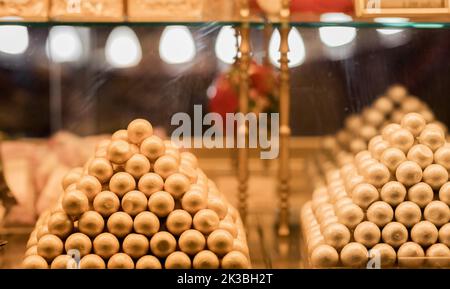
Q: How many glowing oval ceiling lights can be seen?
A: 8